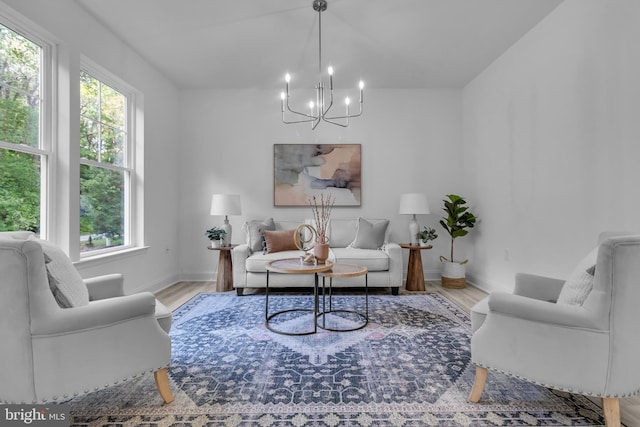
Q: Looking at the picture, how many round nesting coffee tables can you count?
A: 2